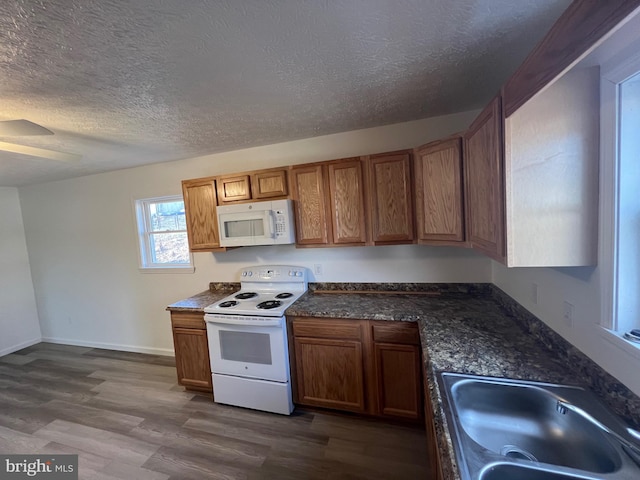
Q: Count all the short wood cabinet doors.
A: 2